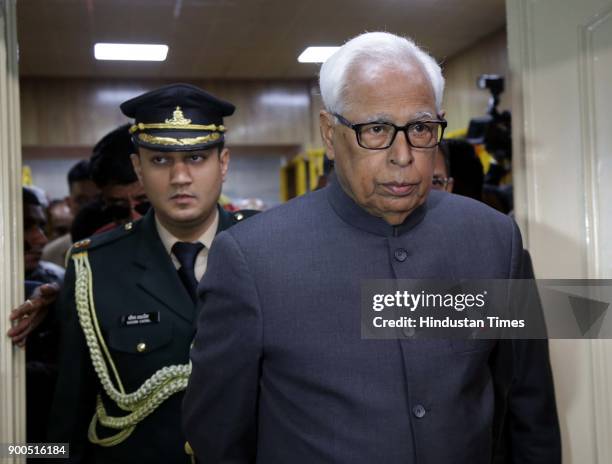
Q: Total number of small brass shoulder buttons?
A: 2